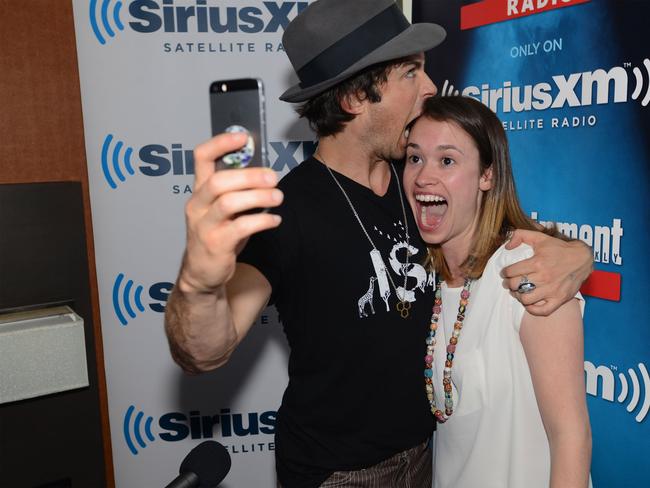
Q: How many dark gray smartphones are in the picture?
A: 1